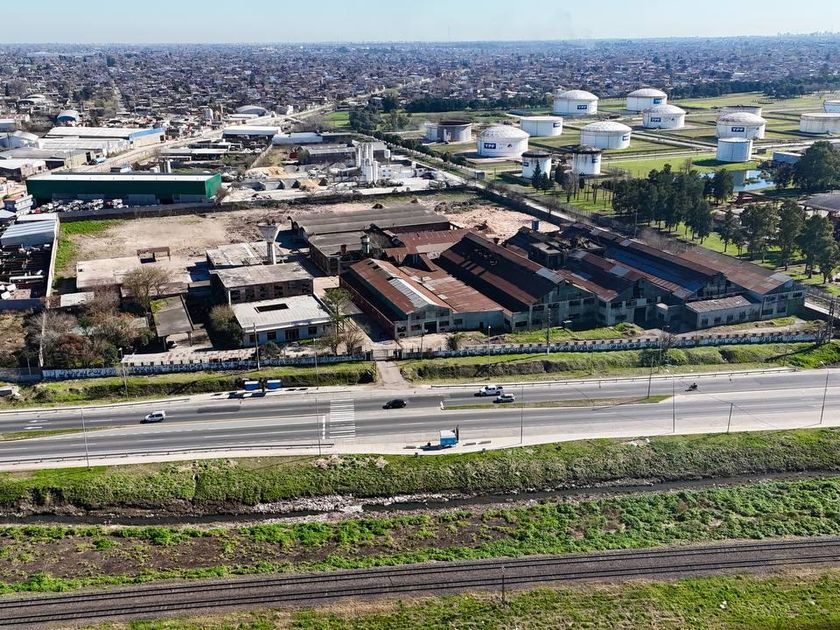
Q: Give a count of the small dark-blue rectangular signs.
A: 9